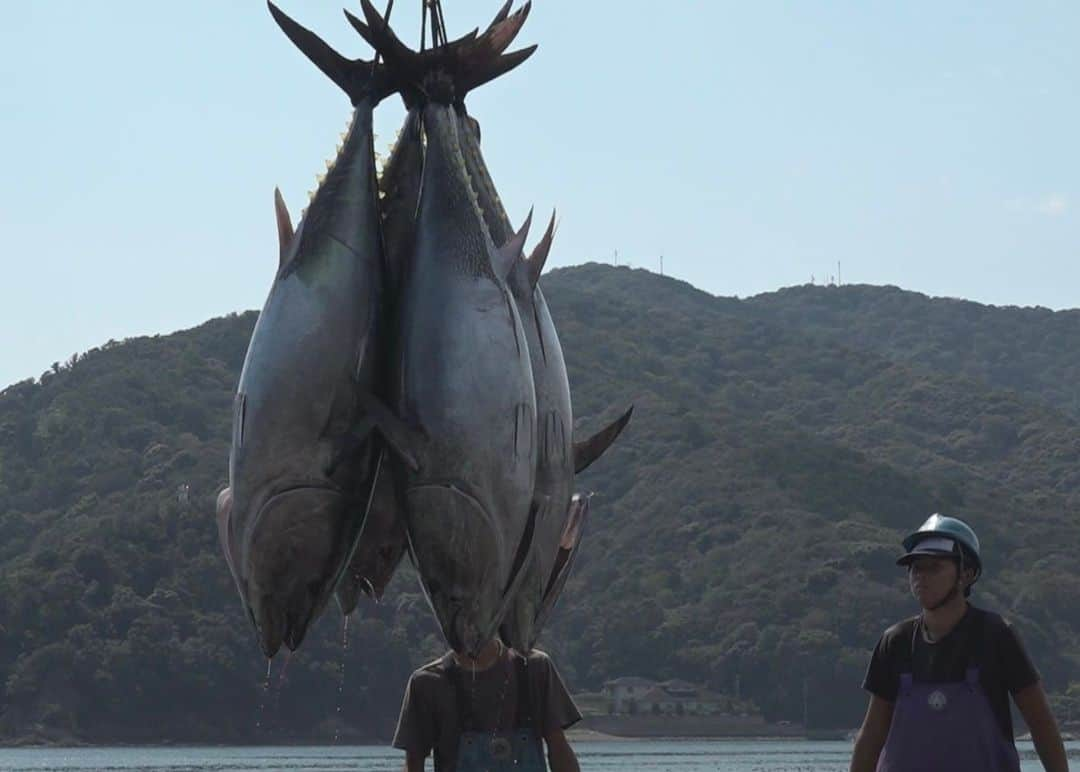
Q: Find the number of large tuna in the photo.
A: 4